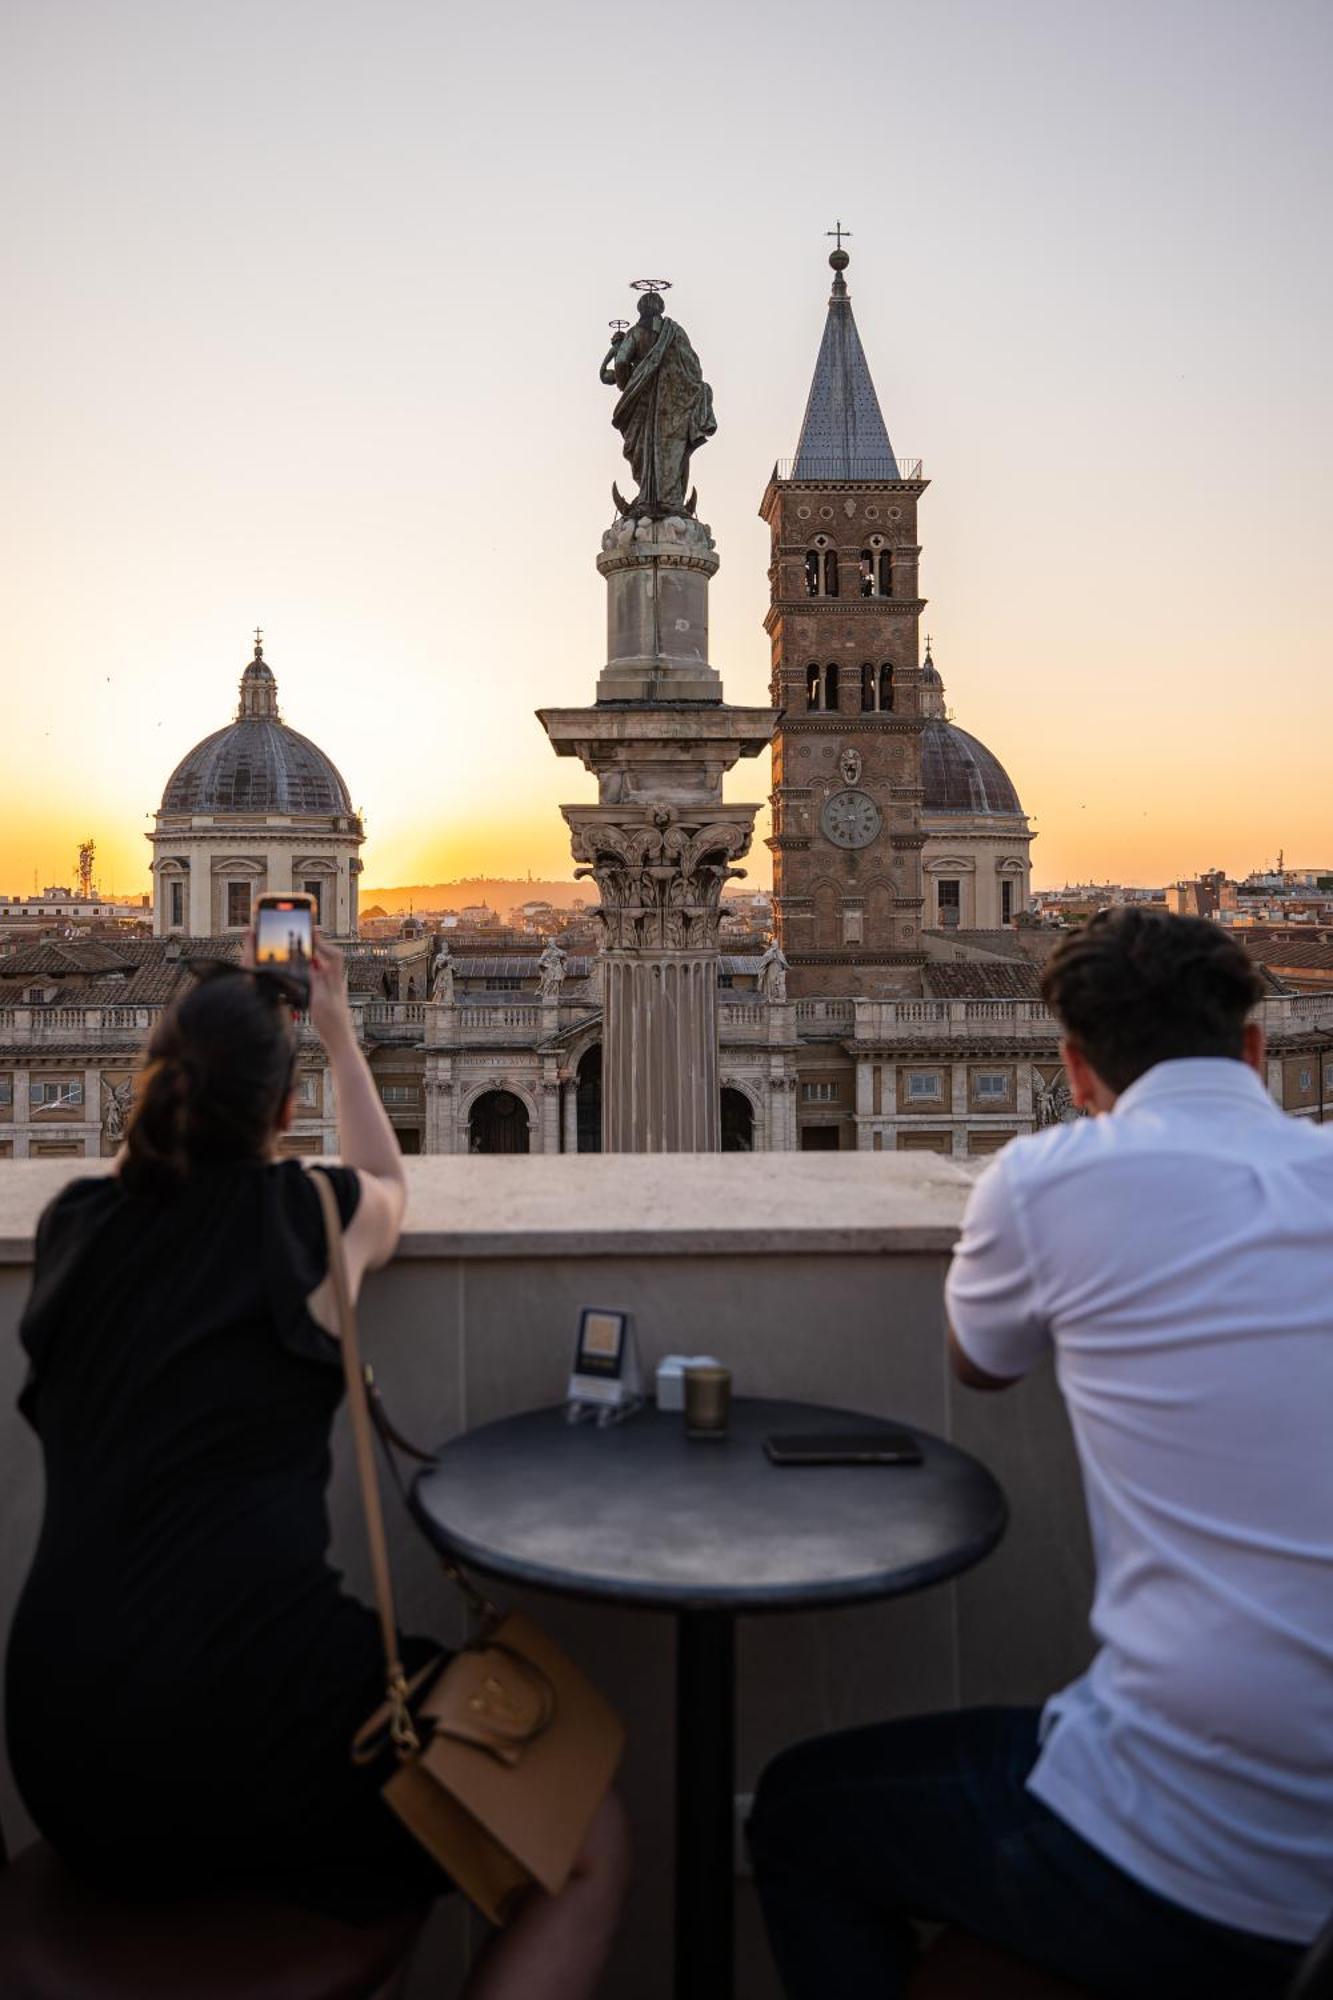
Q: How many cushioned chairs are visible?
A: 2